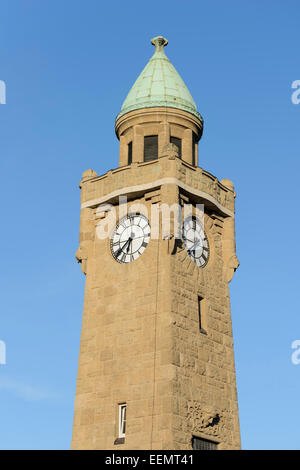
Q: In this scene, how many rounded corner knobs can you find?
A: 3